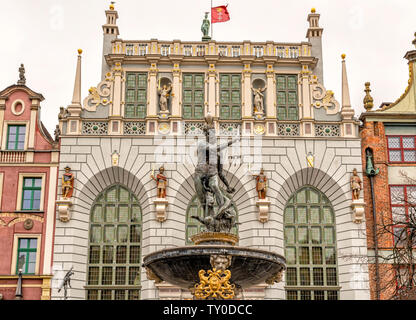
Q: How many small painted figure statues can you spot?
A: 4